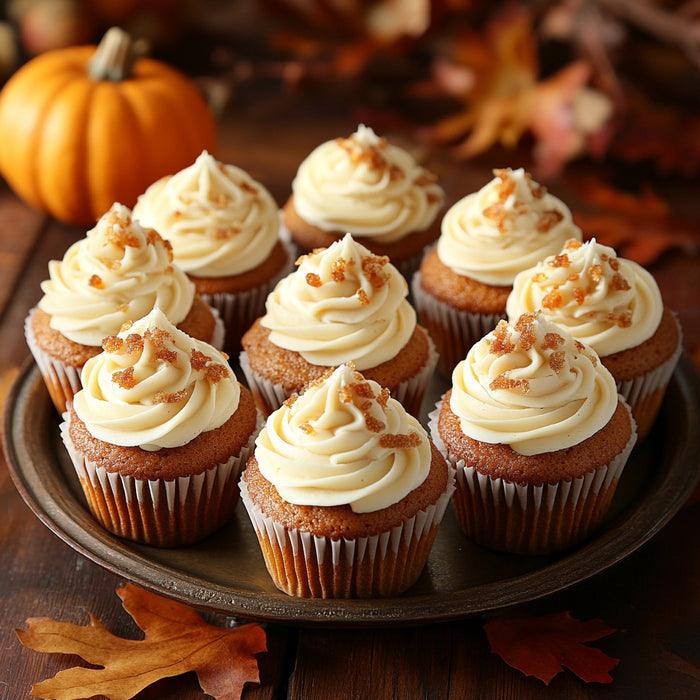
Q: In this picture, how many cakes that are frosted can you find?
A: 9